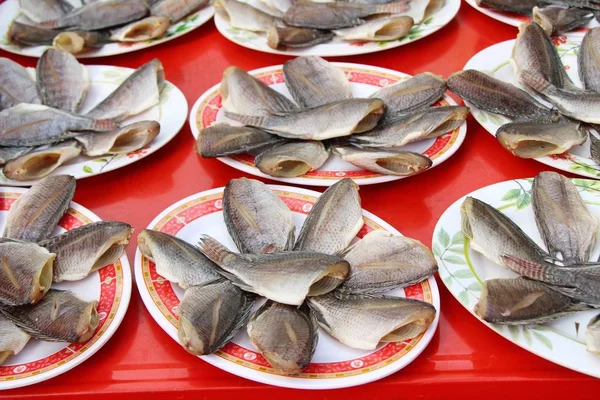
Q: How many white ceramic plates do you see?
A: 9